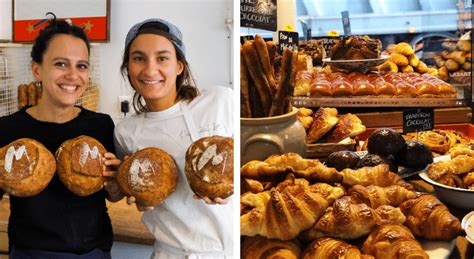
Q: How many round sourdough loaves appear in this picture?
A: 4